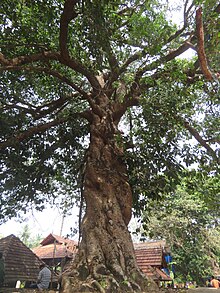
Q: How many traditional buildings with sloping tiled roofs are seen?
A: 3